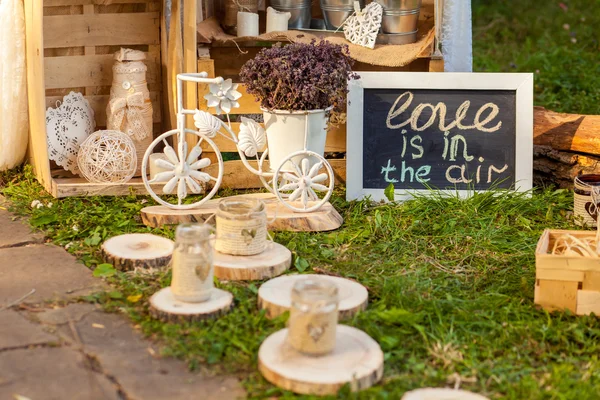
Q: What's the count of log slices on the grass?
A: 7